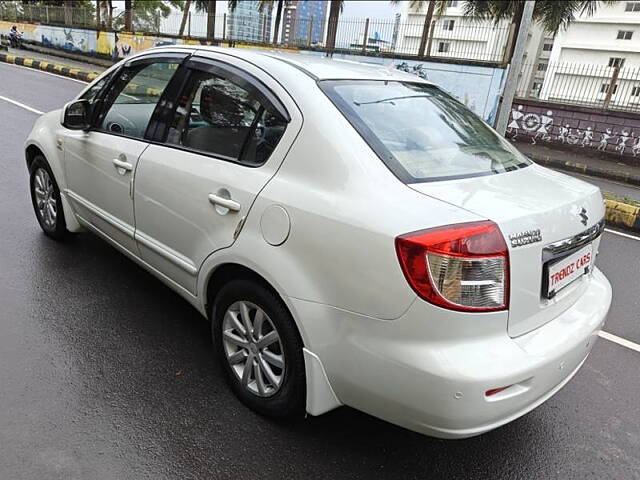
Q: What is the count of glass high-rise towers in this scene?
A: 2